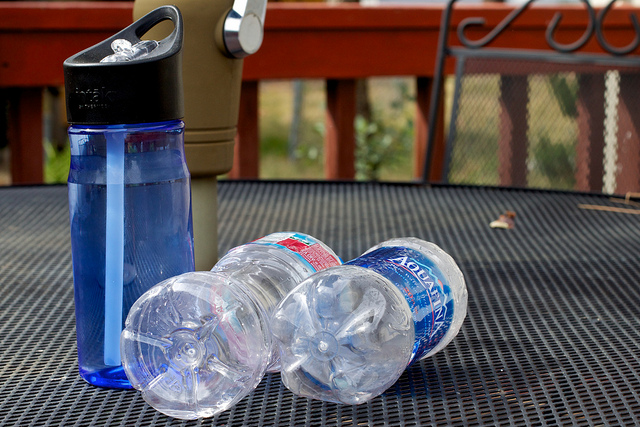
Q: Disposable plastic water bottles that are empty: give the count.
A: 2